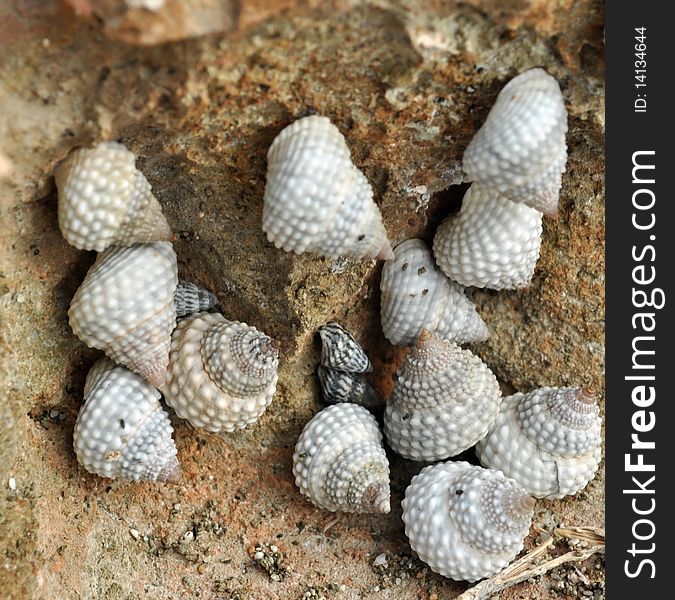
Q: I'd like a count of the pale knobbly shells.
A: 12